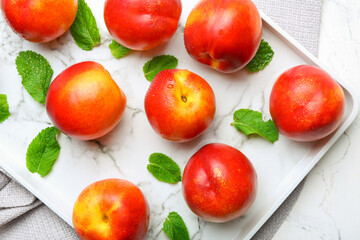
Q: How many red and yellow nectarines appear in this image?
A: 8